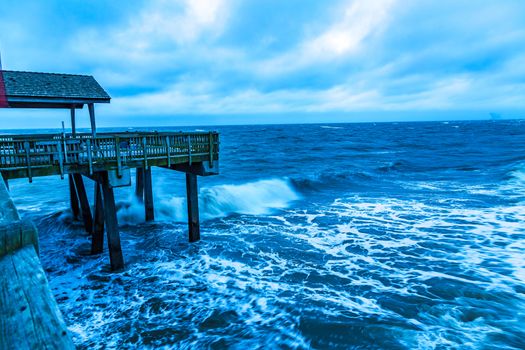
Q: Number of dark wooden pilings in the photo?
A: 7